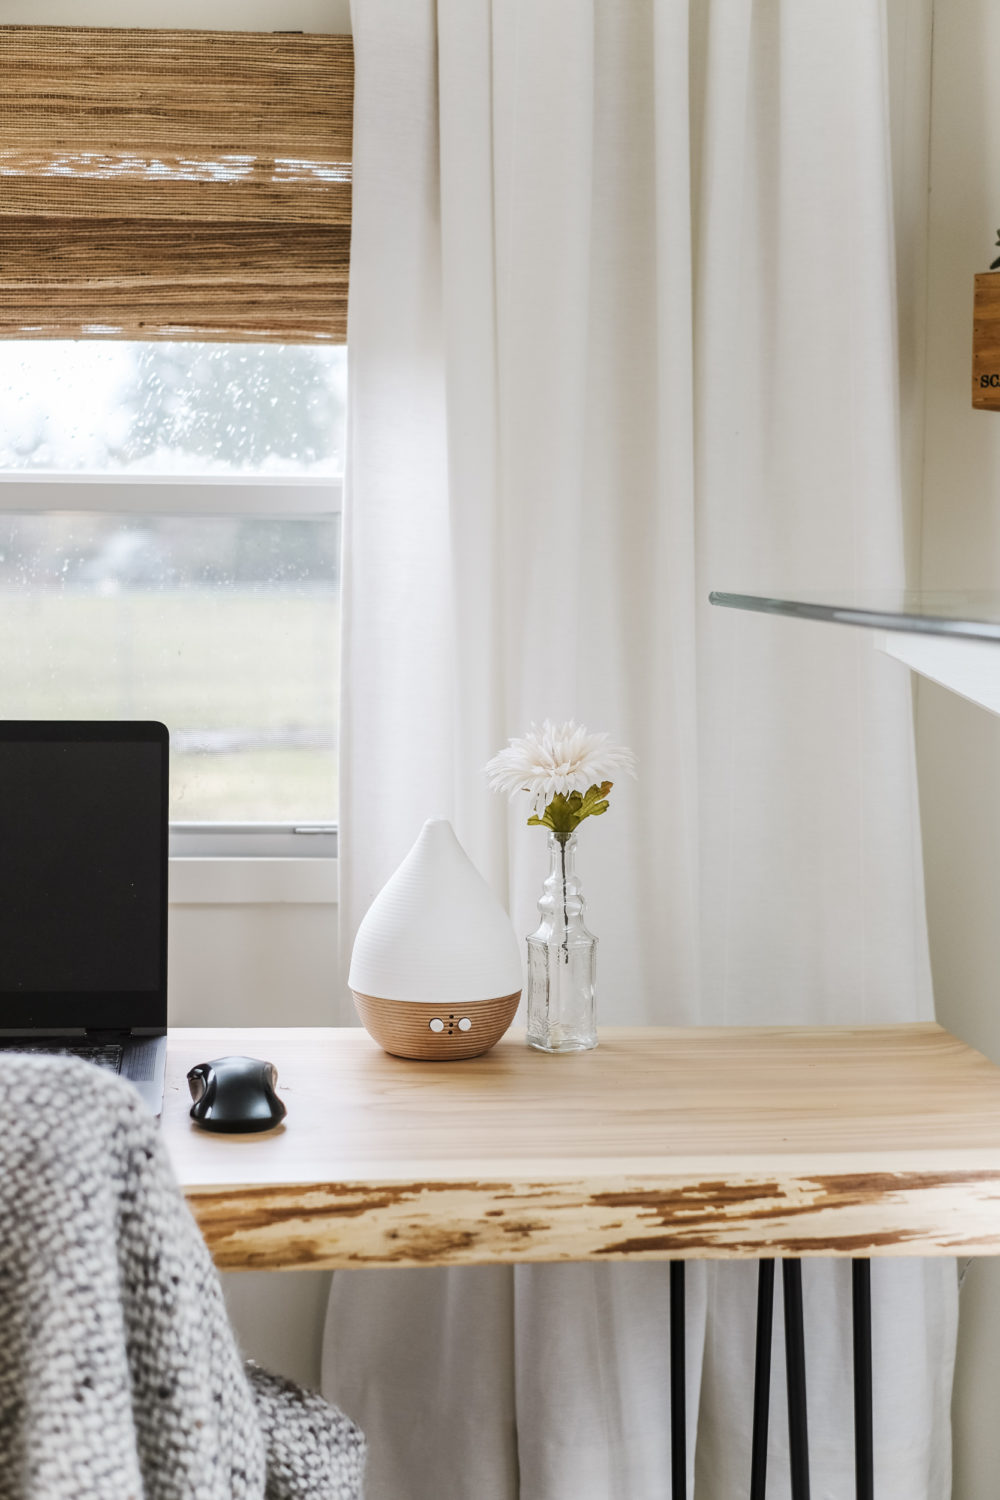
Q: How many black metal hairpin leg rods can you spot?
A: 4